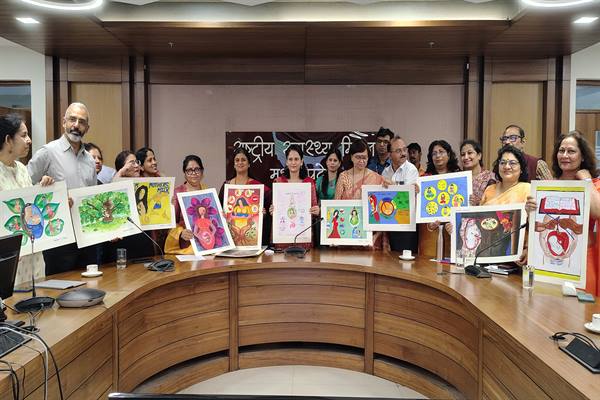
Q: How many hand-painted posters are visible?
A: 11